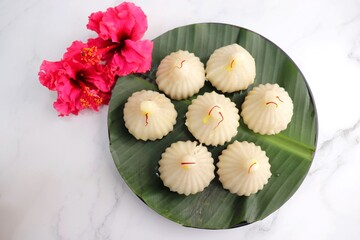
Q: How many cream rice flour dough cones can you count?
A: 7